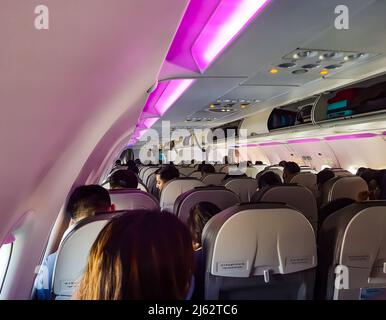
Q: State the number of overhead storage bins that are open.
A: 3